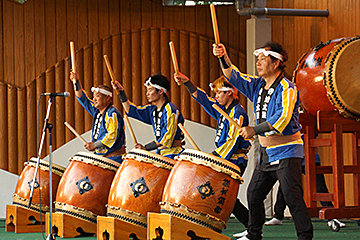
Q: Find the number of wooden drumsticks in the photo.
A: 8